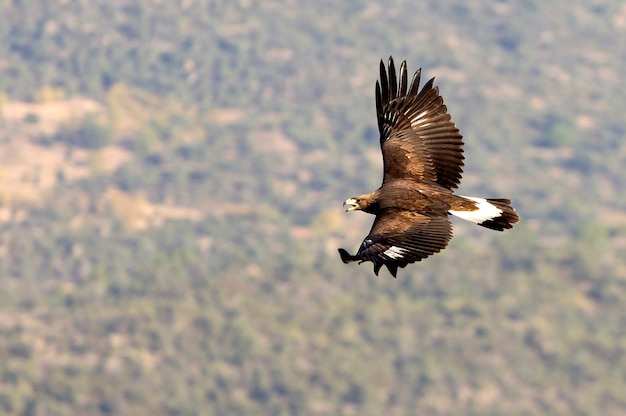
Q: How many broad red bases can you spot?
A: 0